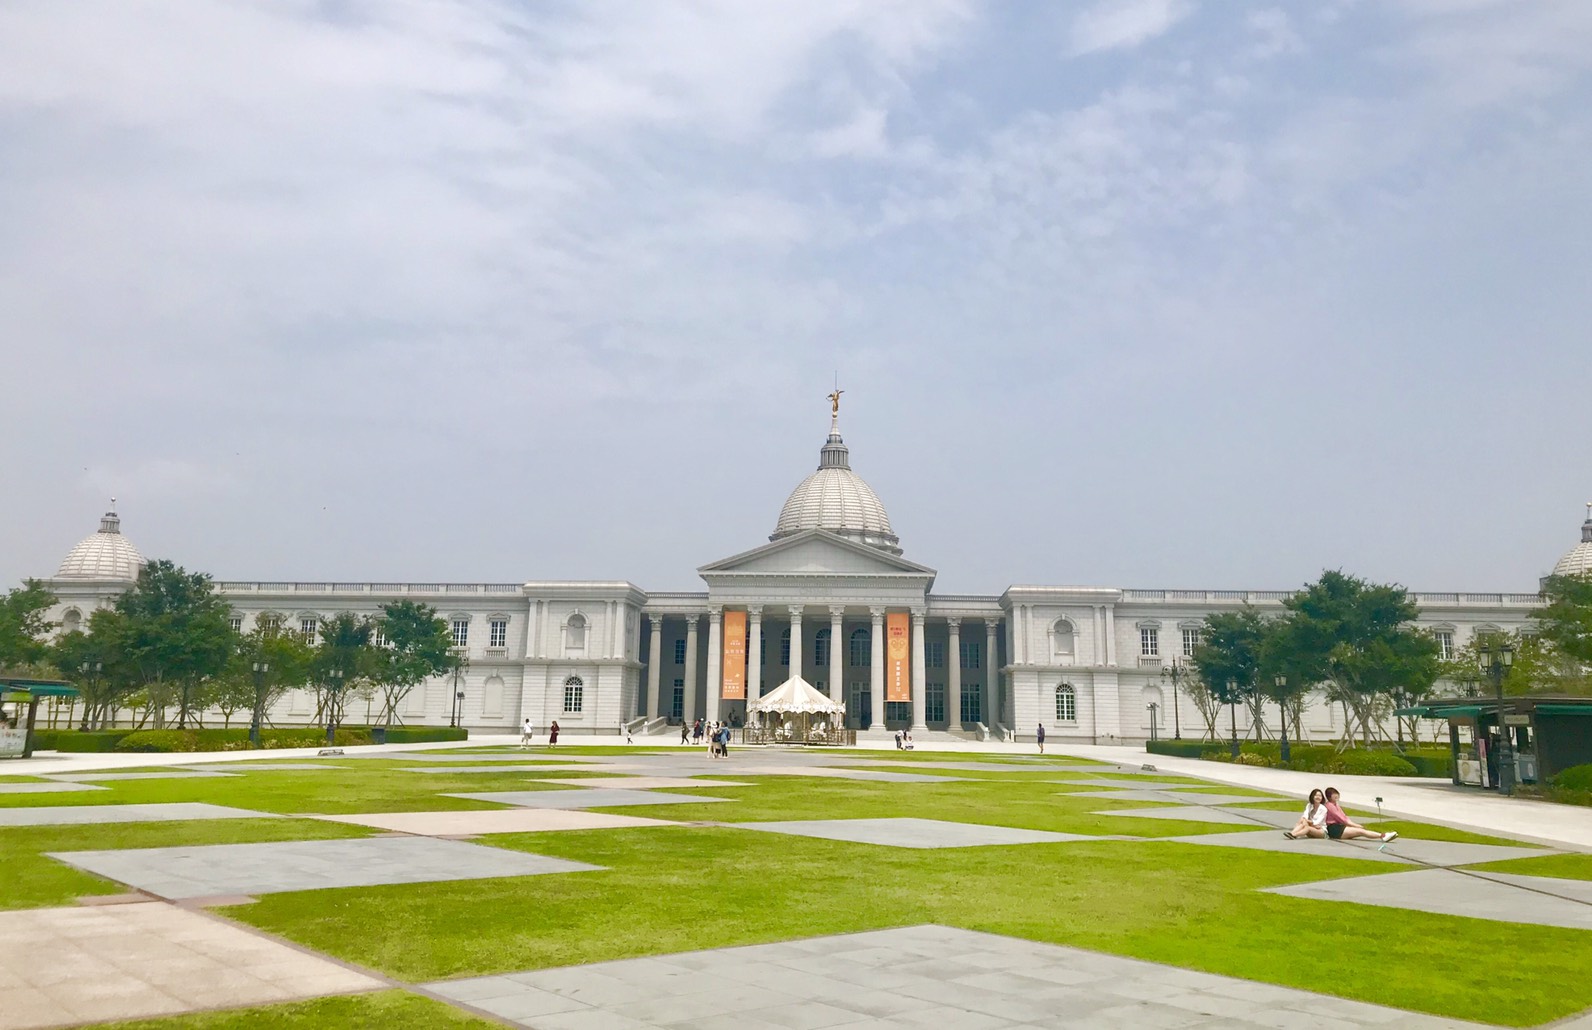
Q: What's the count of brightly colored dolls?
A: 0